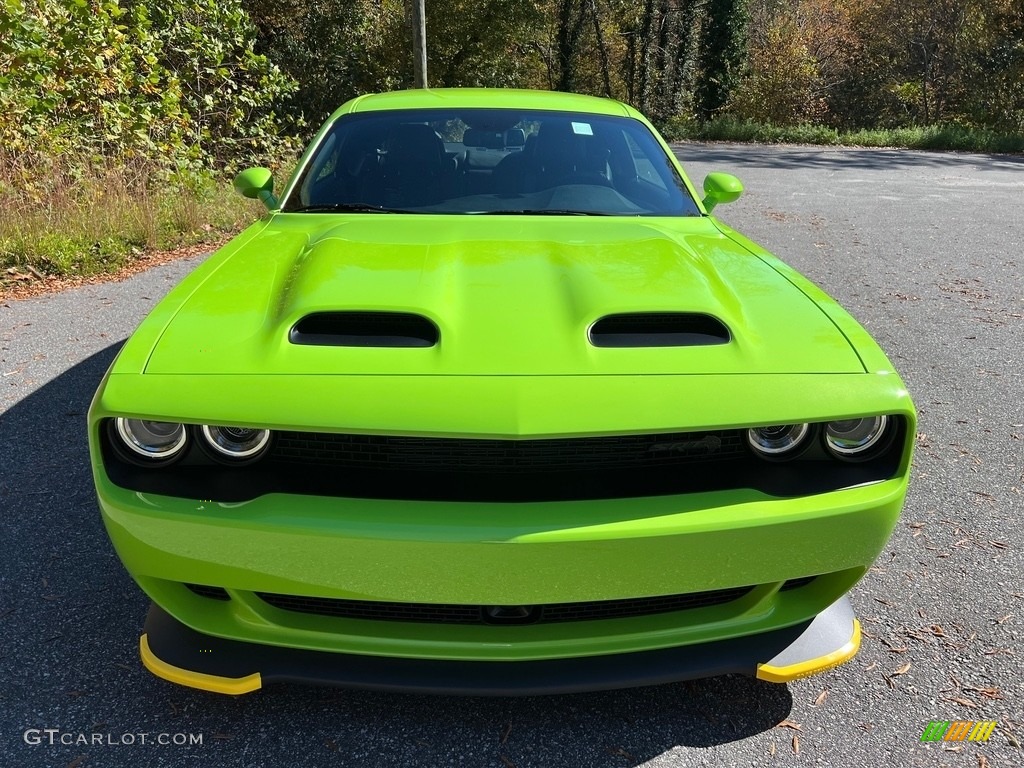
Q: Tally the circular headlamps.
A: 4